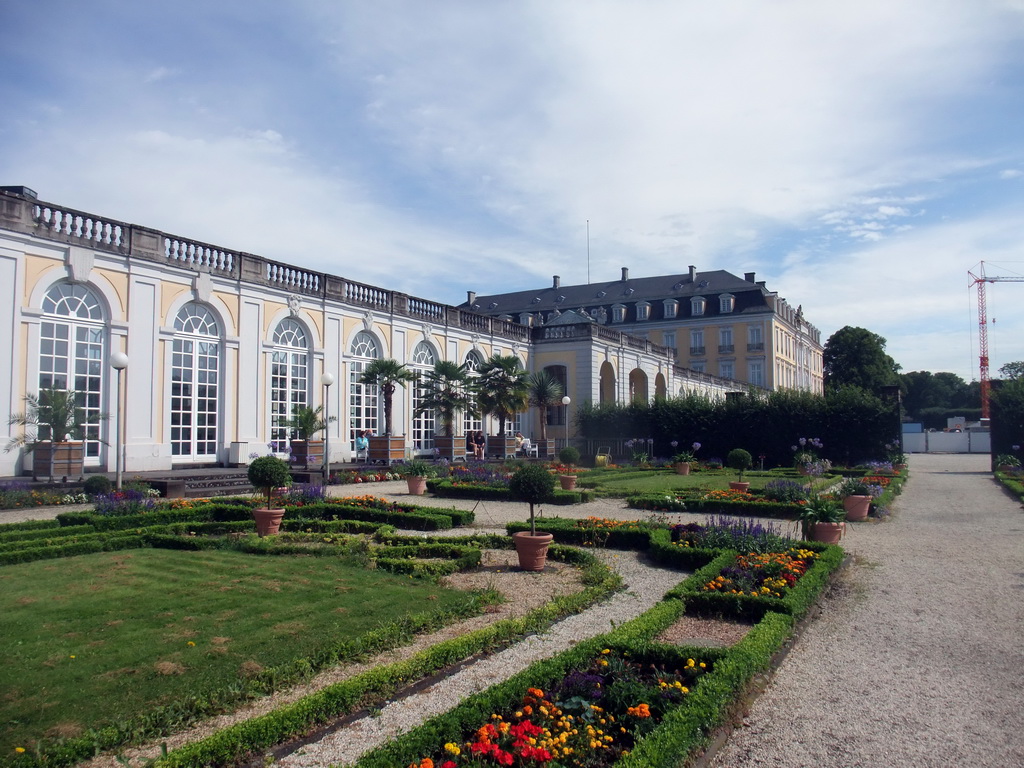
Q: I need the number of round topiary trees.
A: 4